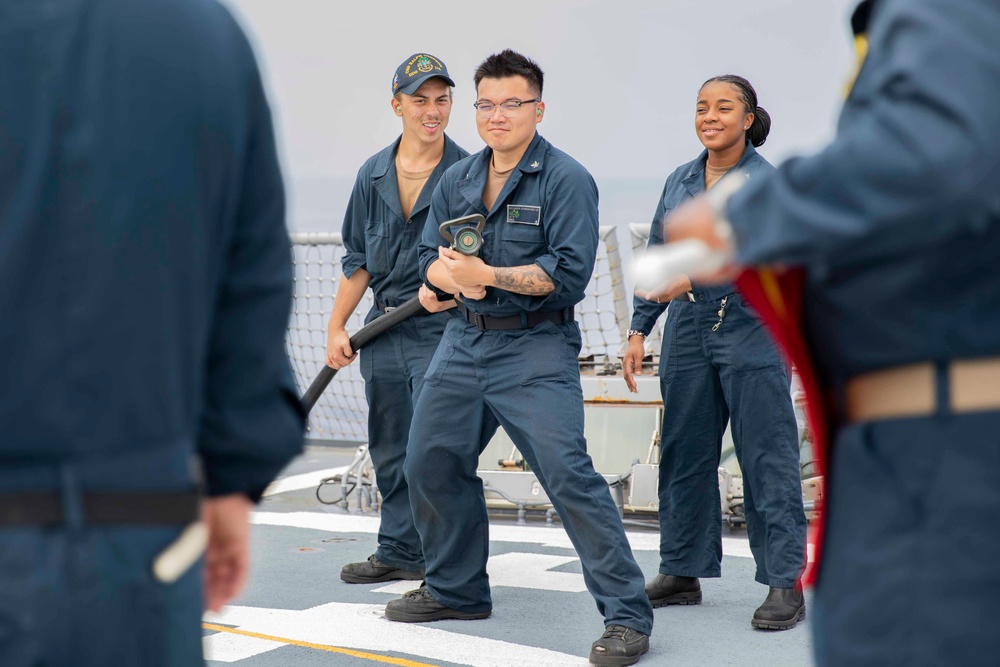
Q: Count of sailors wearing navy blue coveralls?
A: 5